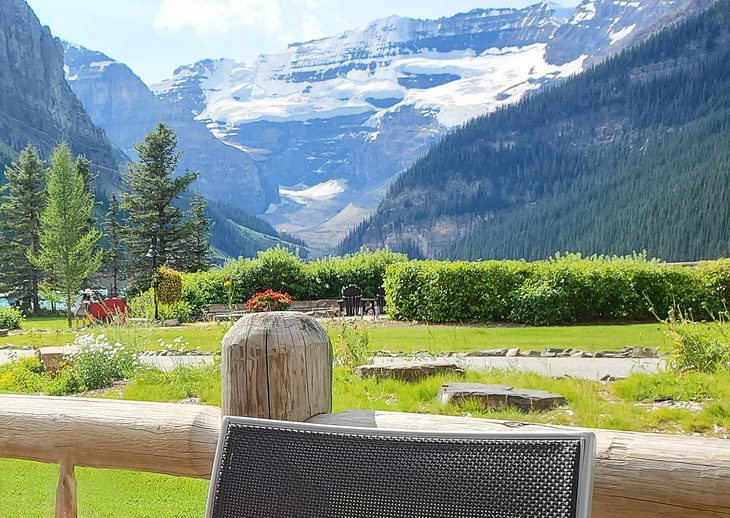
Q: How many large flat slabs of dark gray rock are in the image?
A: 2